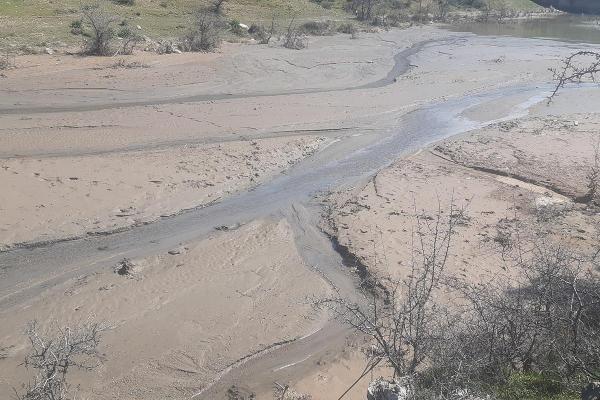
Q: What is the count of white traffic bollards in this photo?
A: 0